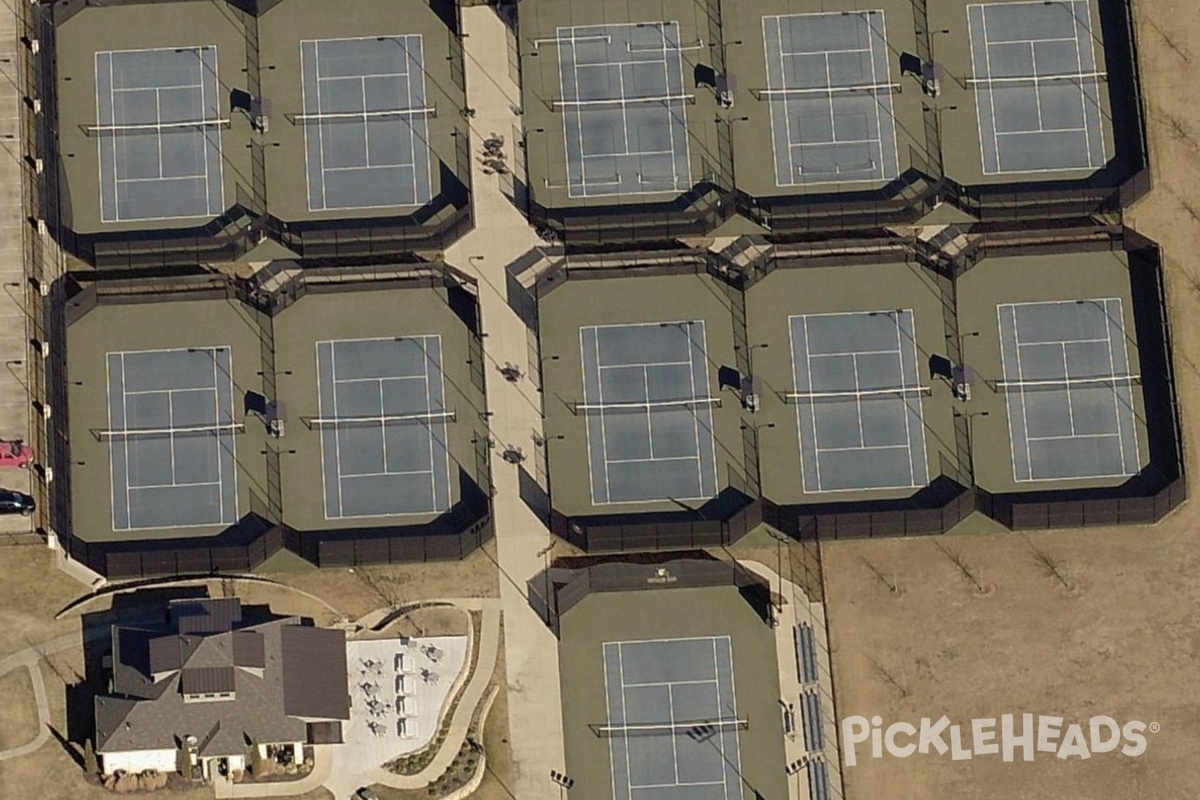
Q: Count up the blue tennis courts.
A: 11